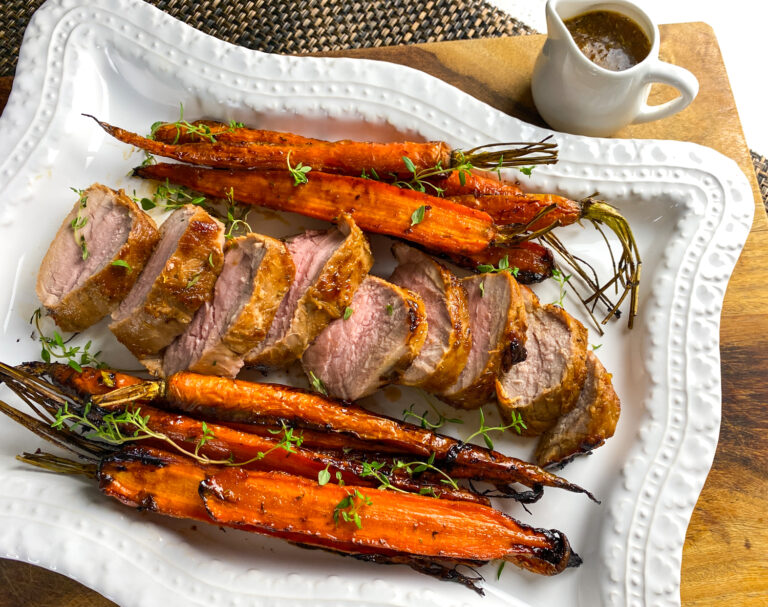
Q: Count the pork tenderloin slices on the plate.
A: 9